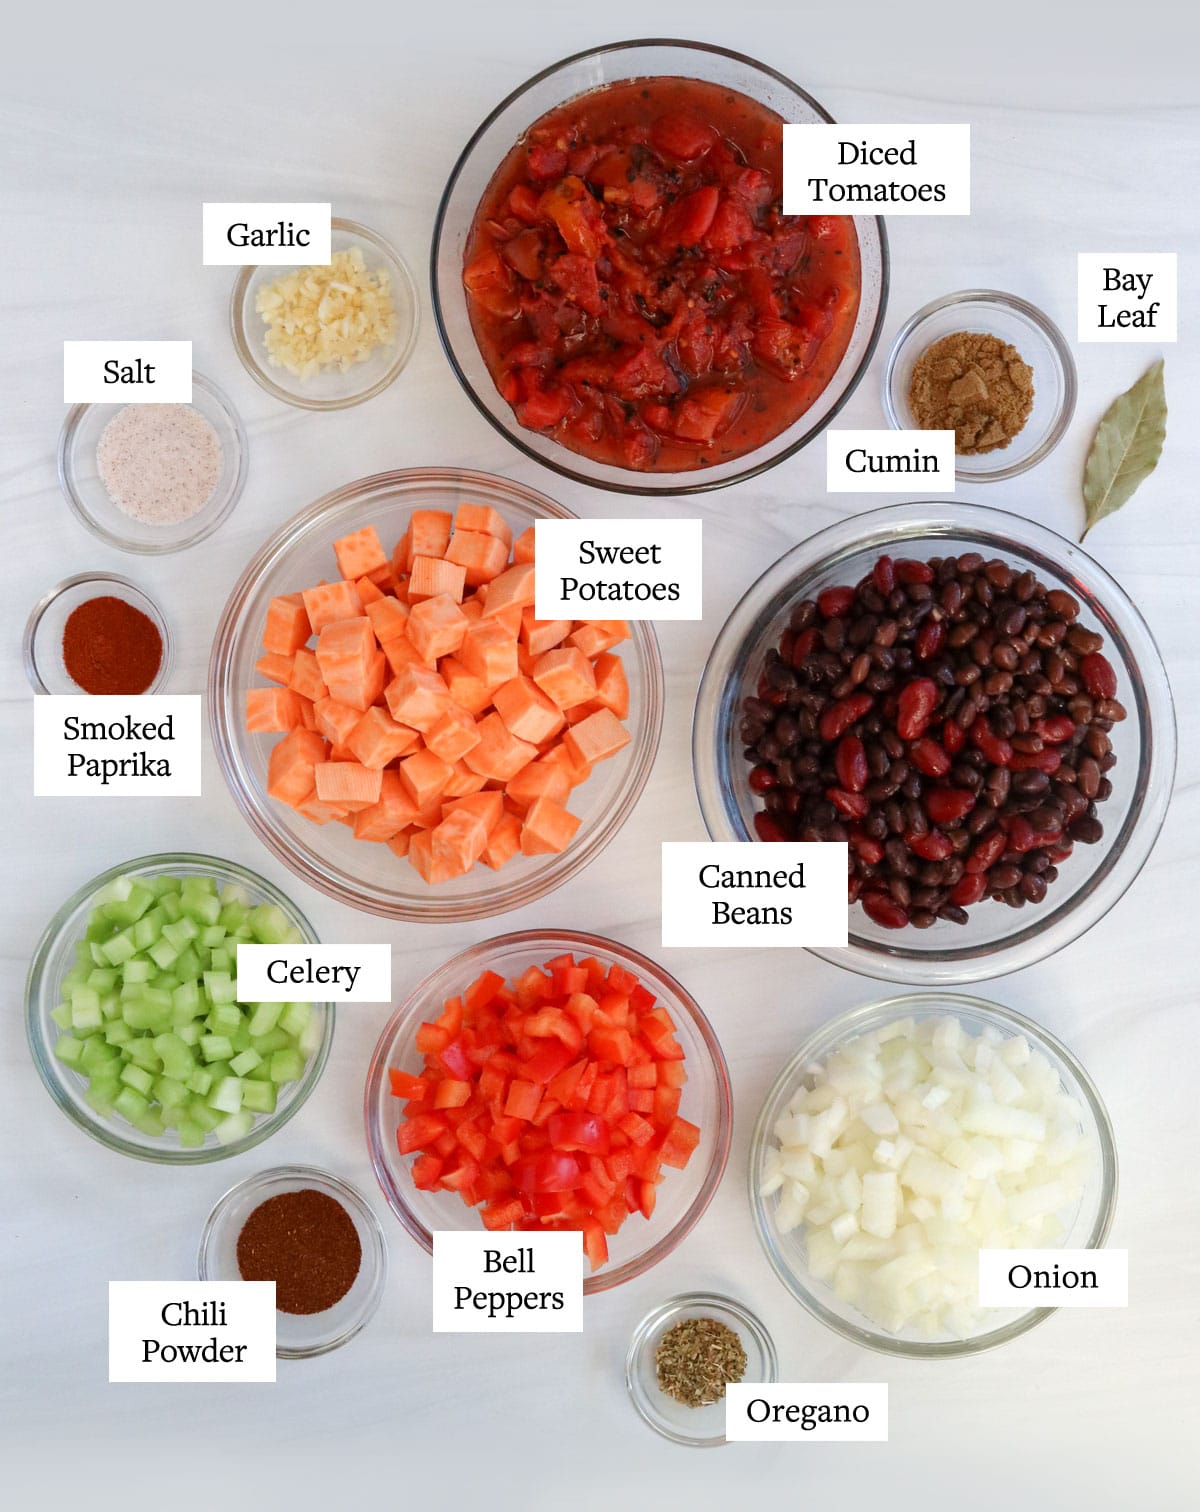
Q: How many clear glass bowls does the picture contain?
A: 12